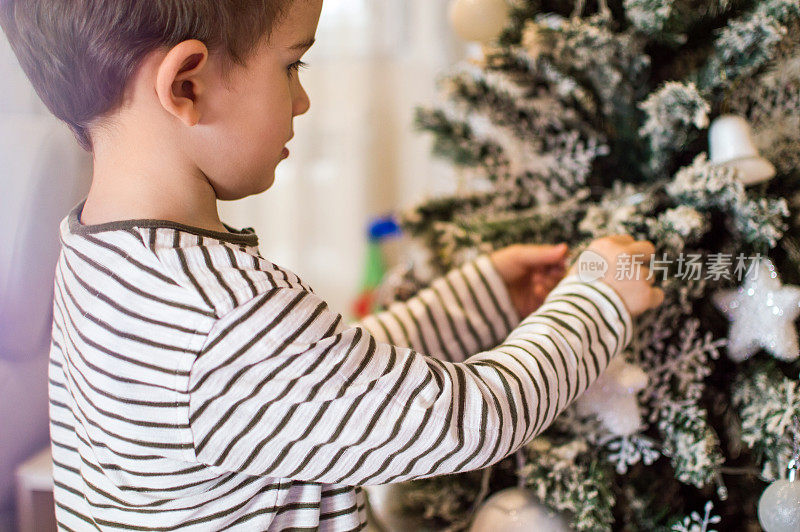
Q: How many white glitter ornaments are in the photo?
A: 2